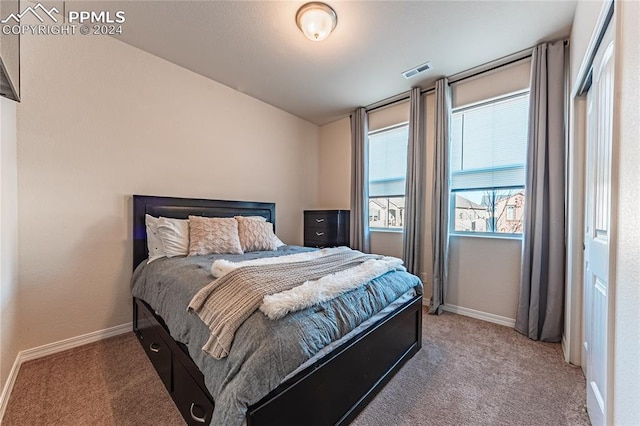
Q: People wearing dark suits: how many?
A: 0